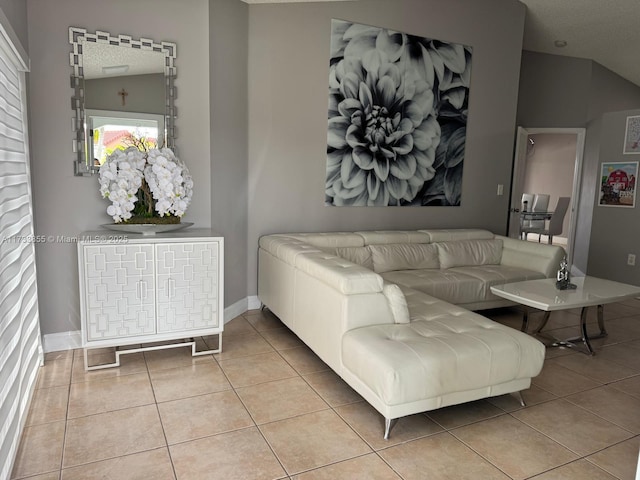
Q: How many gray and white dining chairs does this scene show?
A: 3